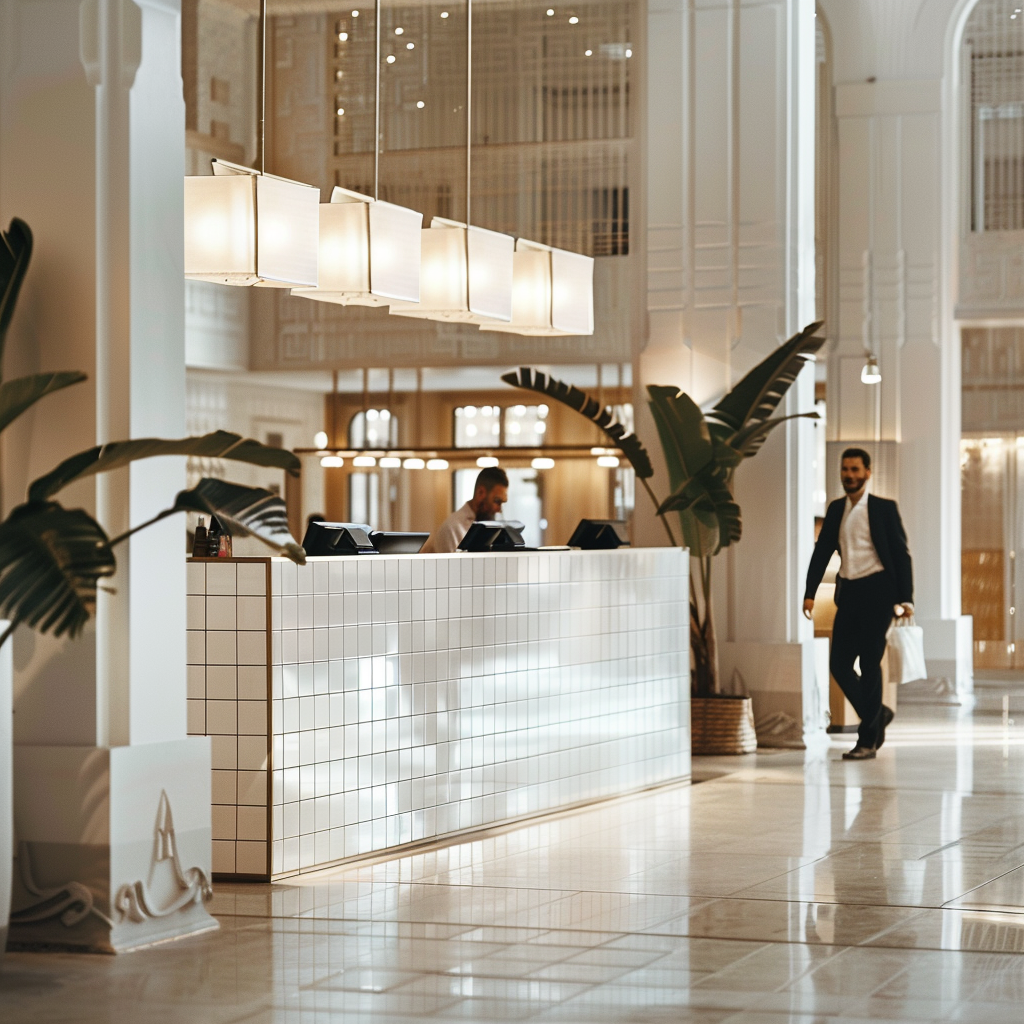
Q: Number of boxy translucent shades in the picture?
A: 4